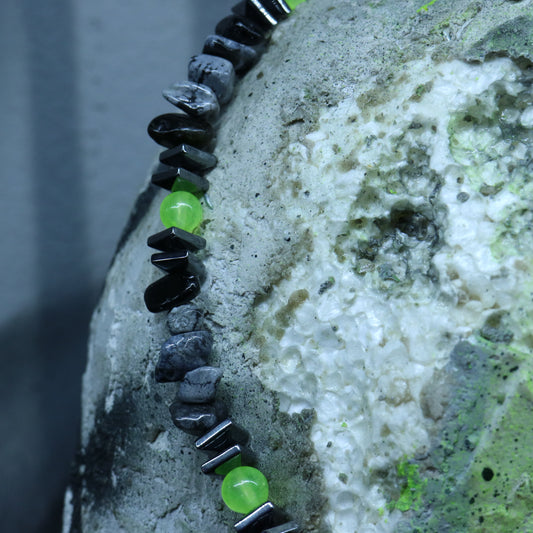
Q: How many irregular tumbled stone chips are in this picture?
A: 10